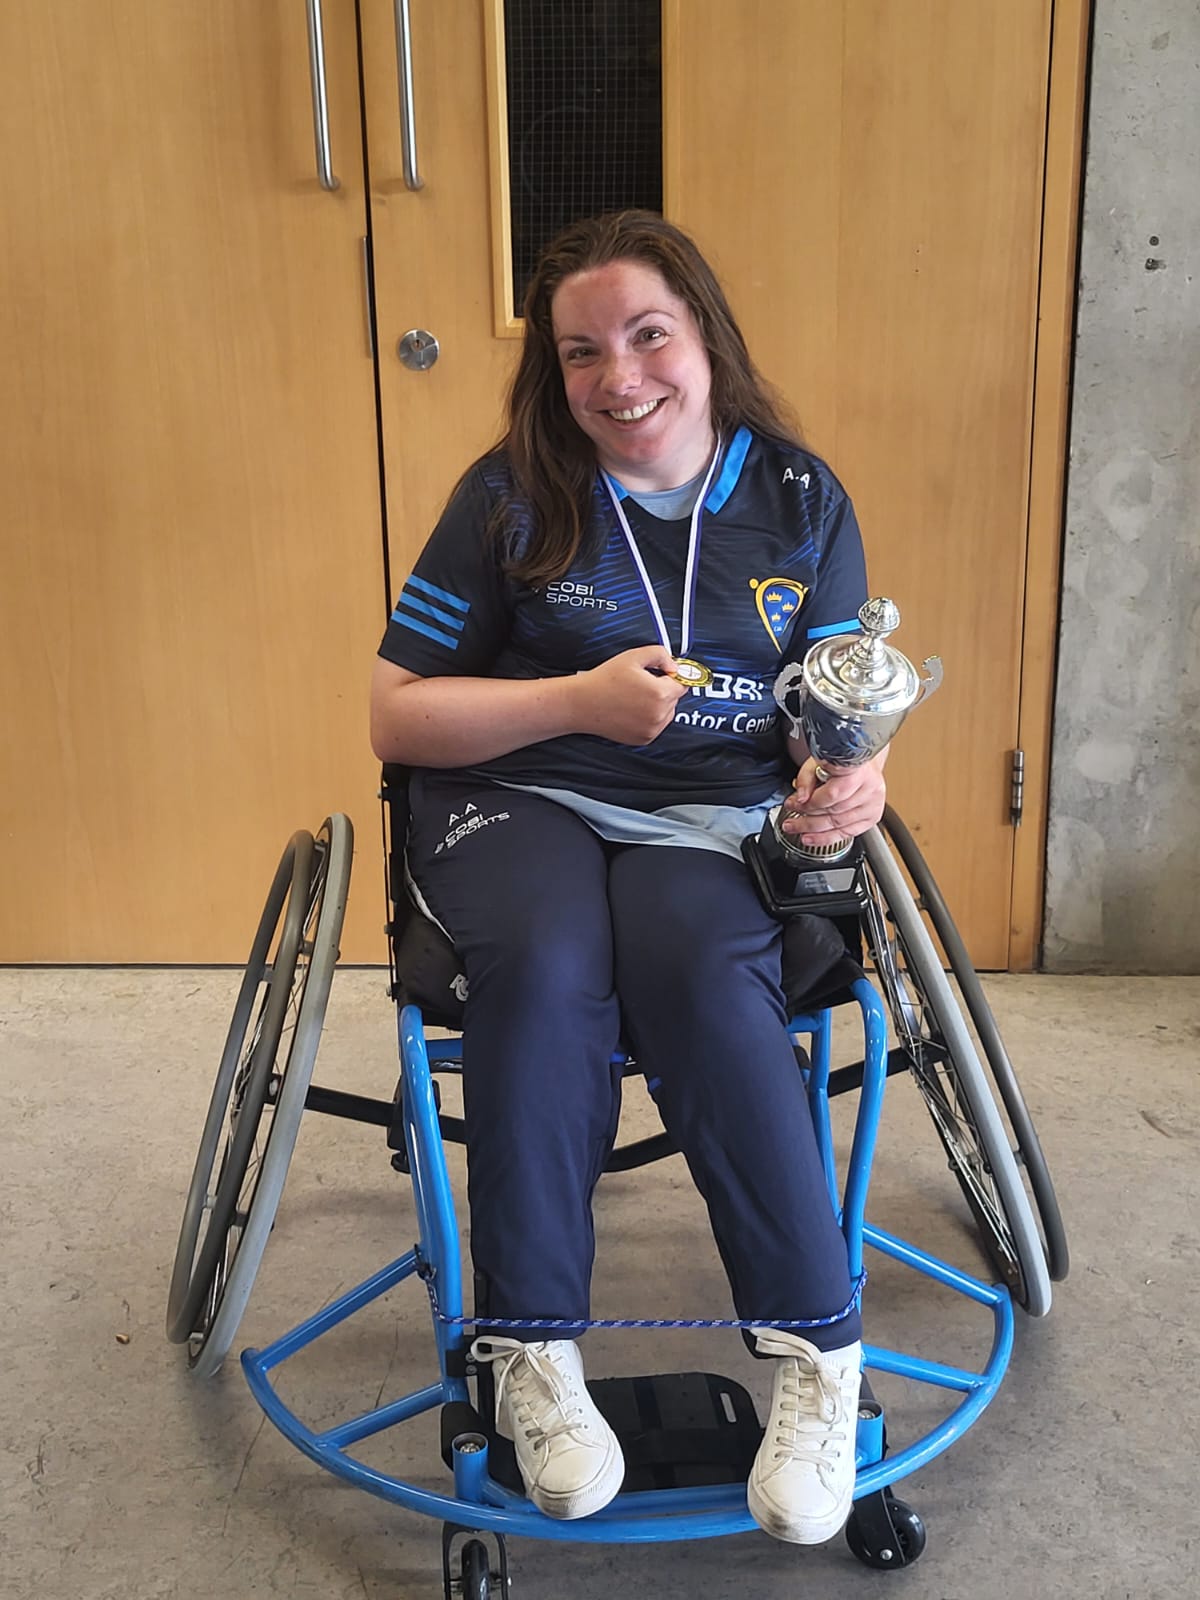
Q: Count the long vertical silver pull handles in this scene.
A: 2